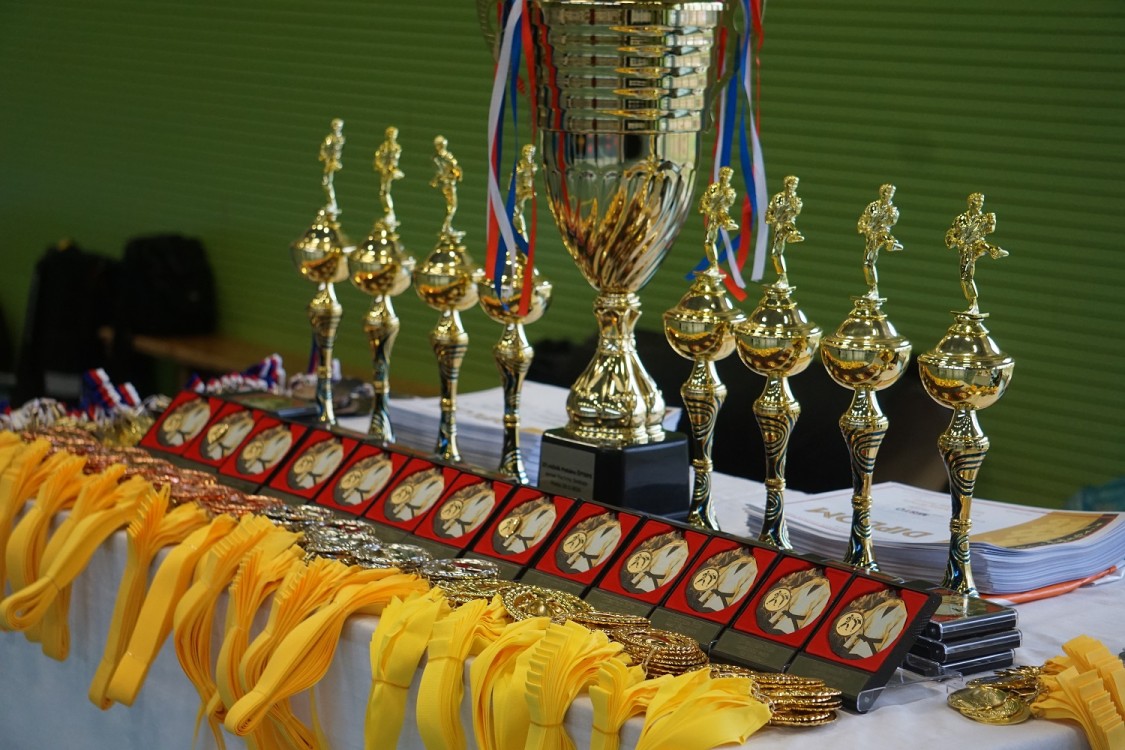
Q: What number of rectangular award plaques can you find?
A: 13